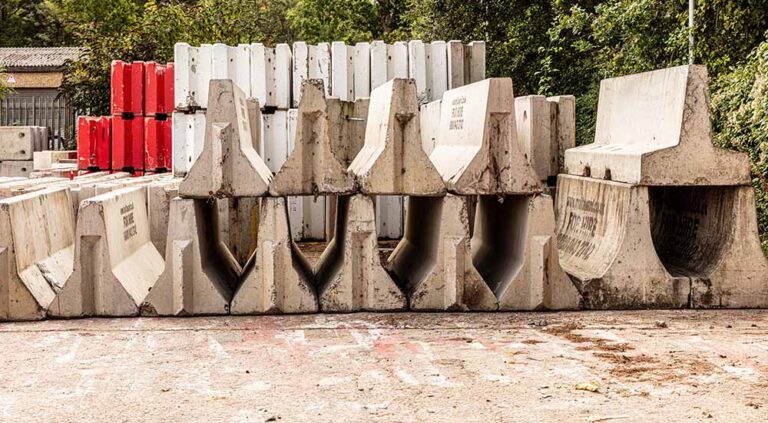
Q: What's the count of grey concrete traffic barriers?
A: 14